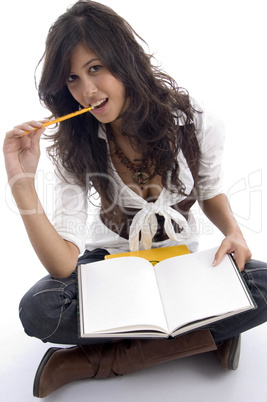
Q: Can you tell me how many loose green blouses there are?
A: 0